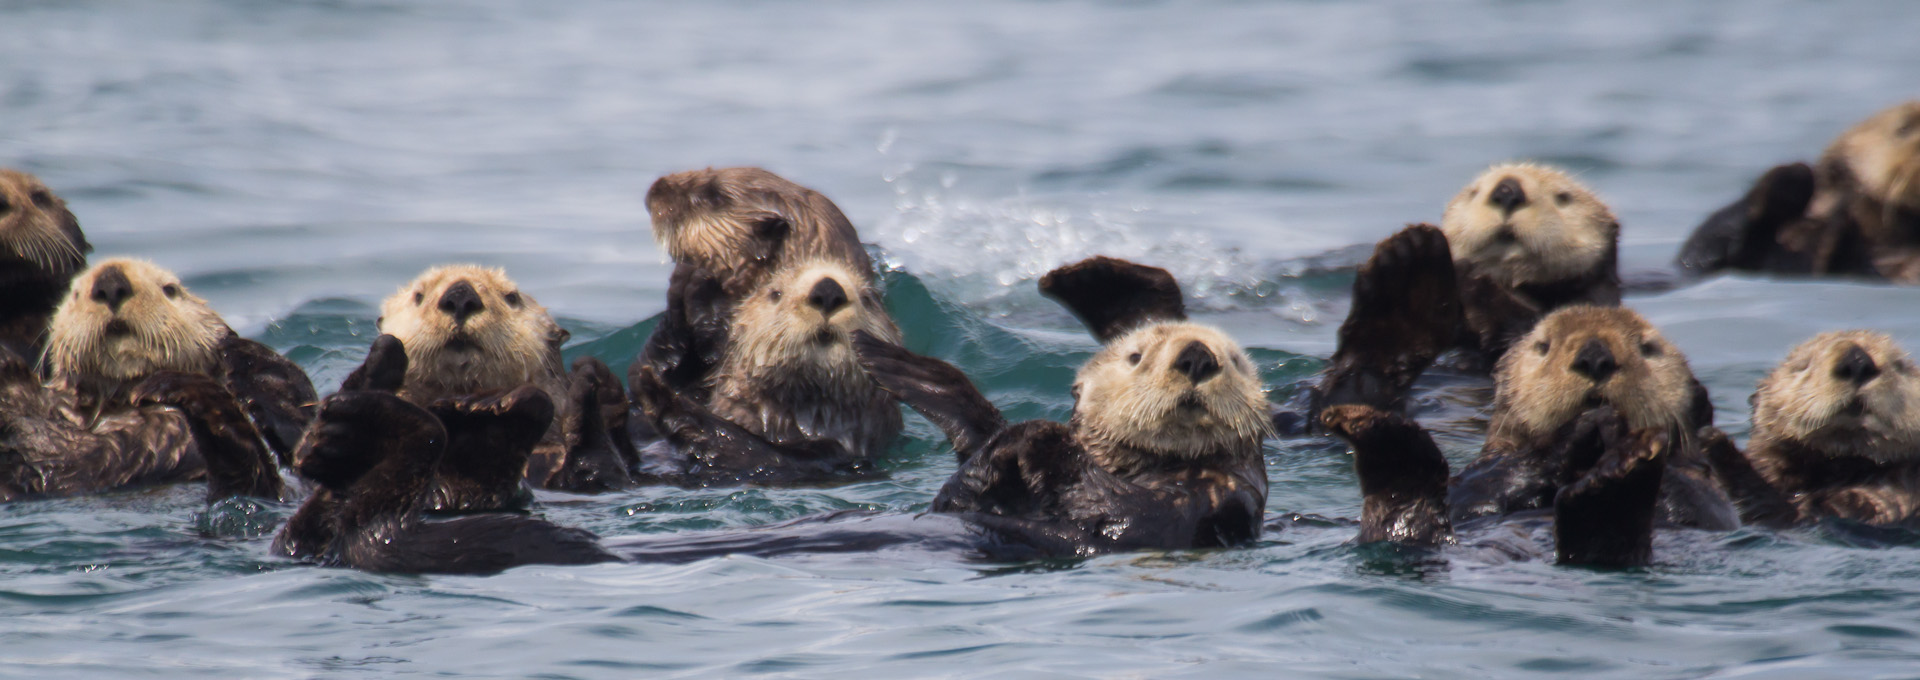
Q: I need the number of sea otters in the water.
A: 10